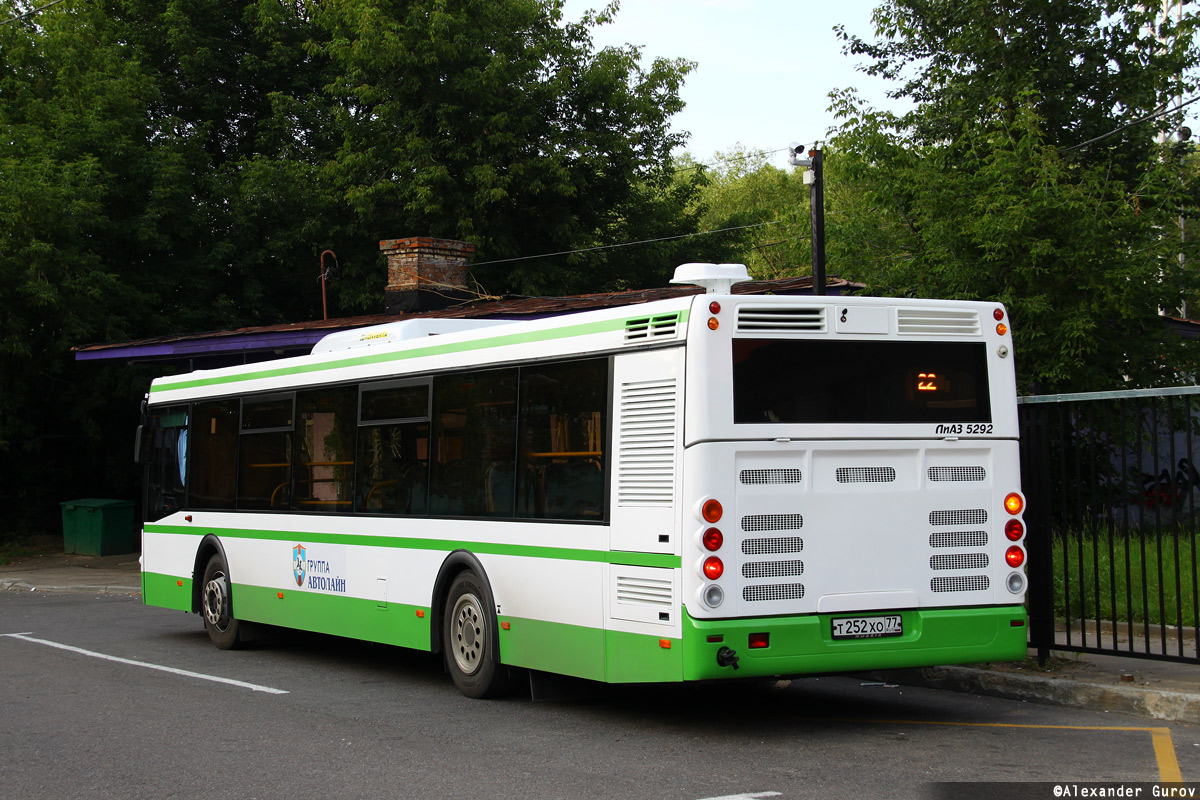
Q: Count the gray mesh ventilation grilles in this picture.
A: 11